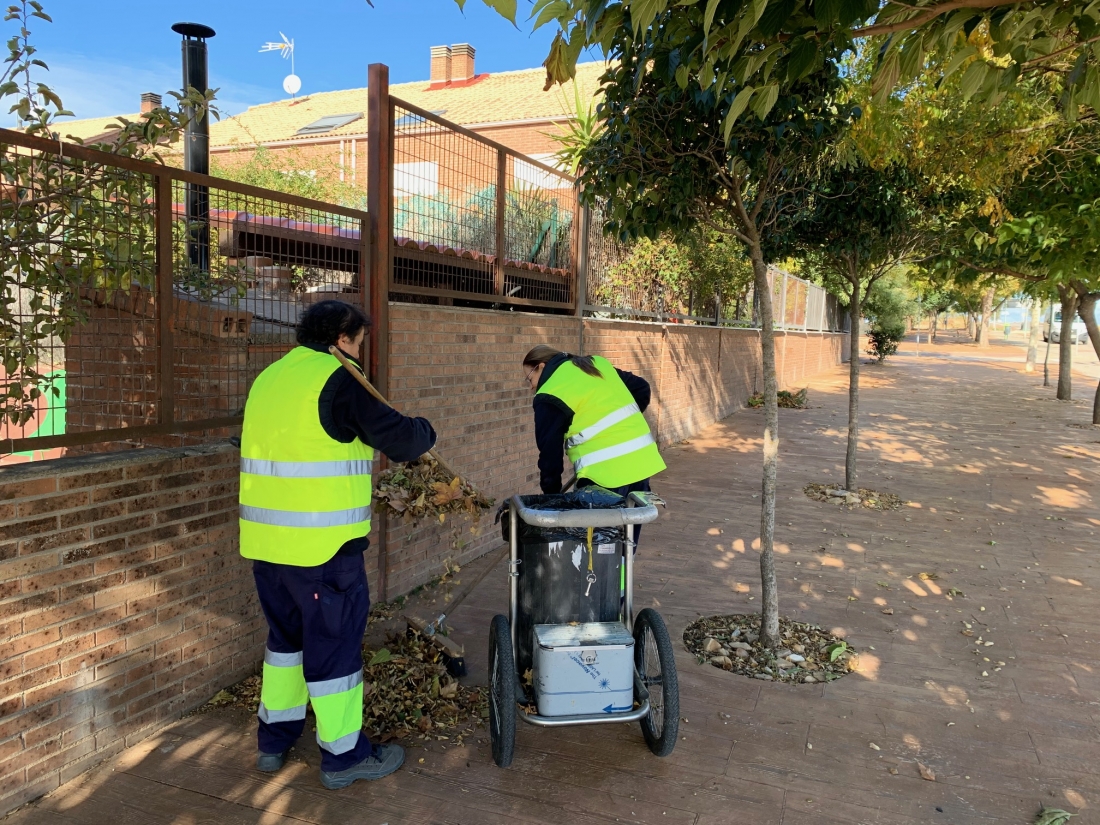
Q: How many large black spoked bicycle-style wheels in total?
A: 2